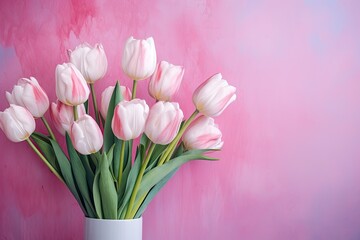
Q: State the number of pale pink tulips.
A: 13